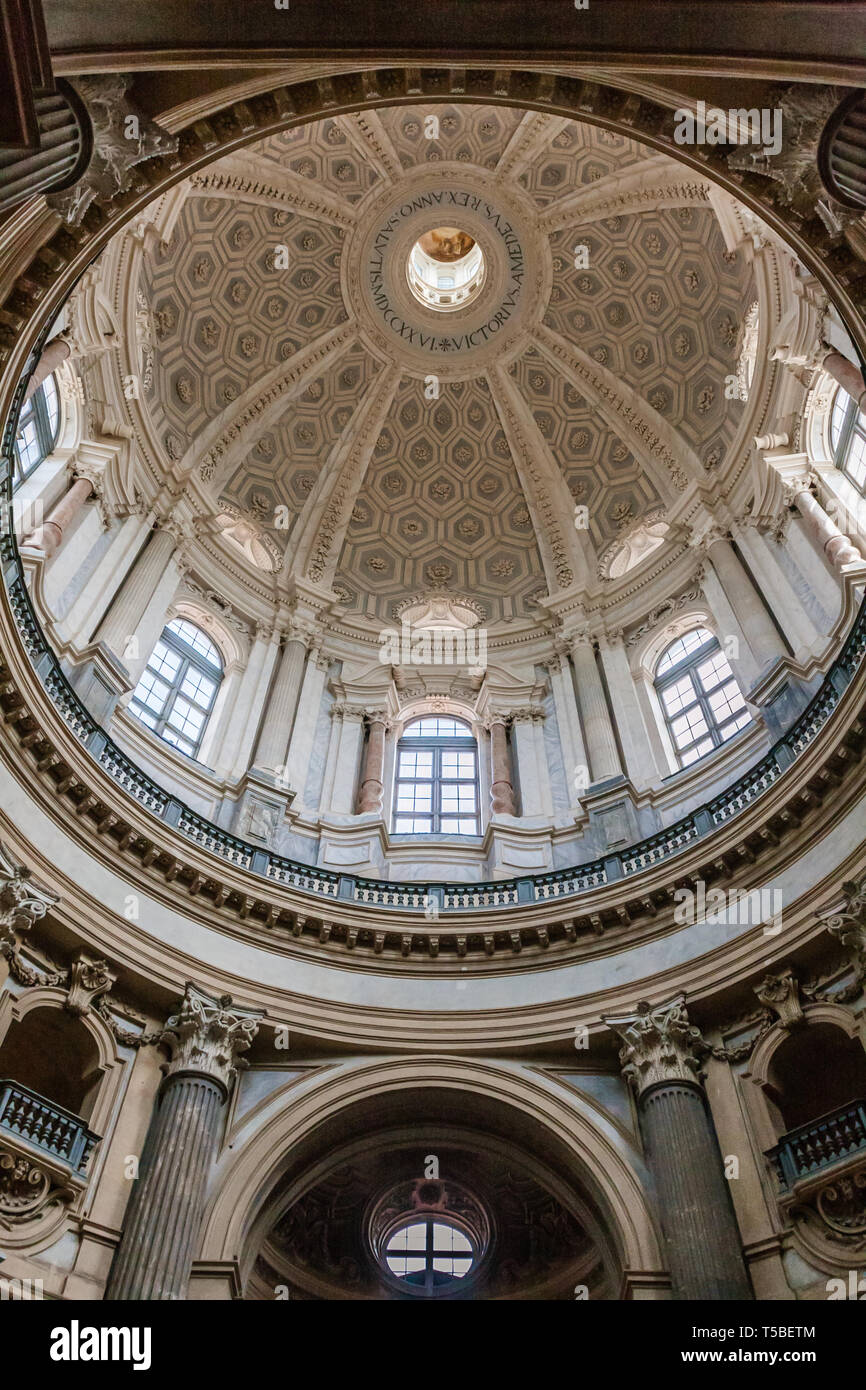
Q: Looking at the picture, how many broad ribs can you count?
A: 8